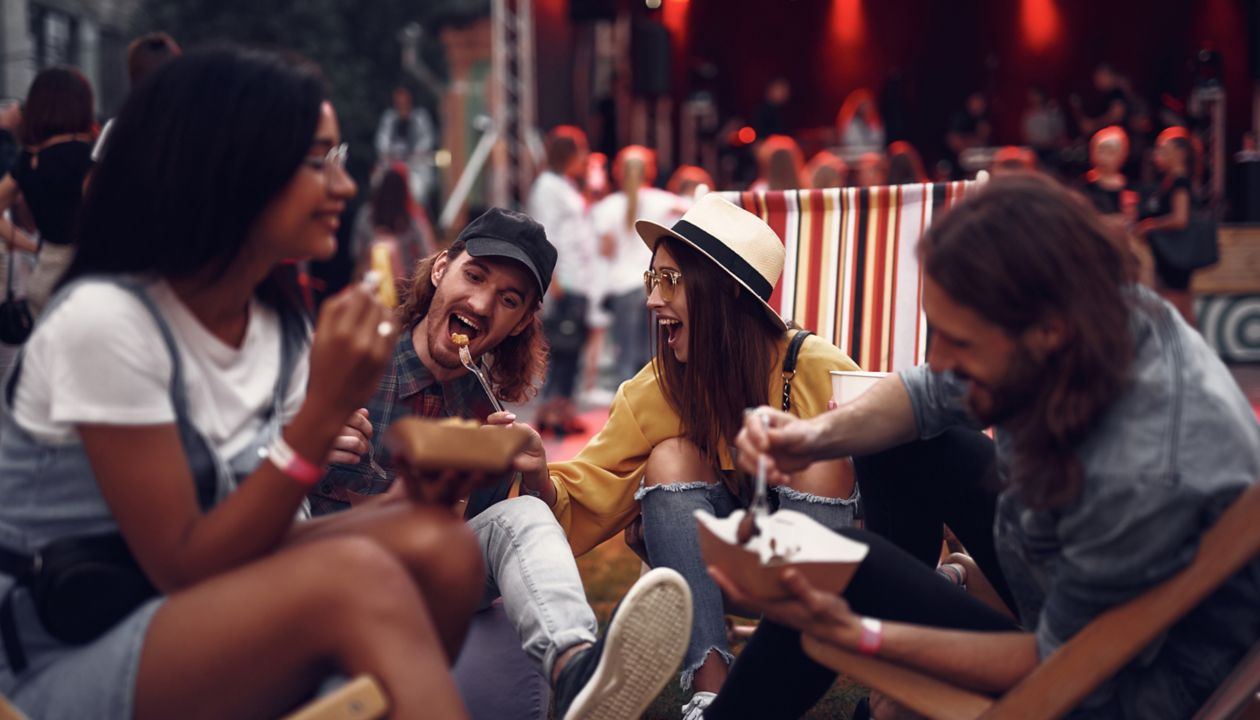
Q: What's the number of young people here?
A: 4